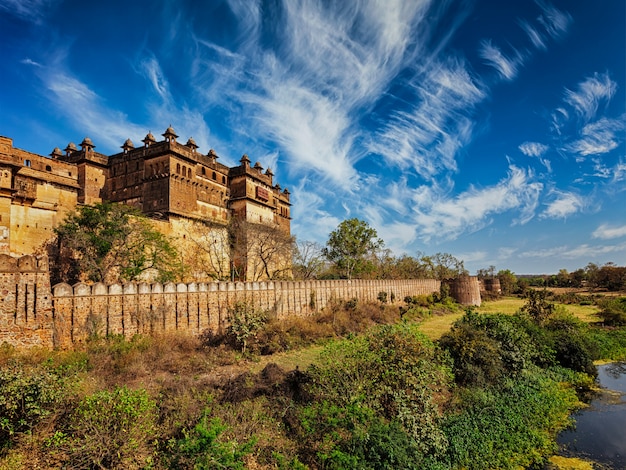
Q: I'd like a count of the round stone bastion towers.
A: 2